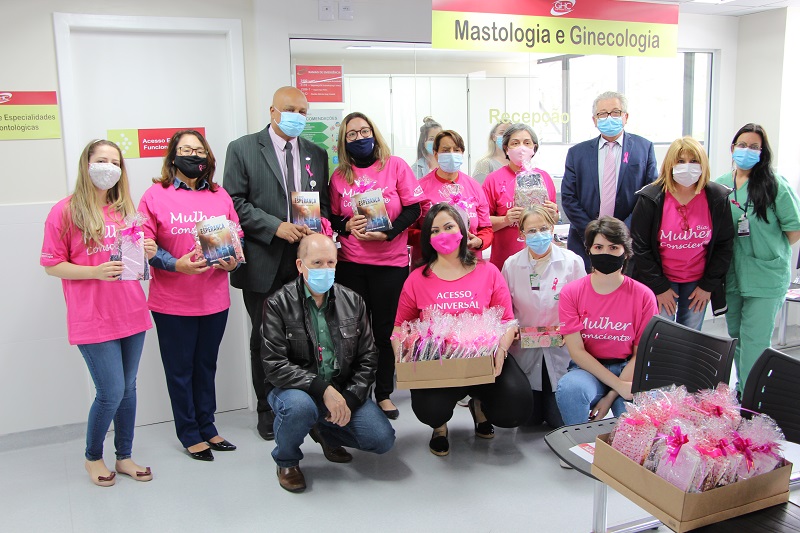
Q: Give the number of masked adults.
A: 15